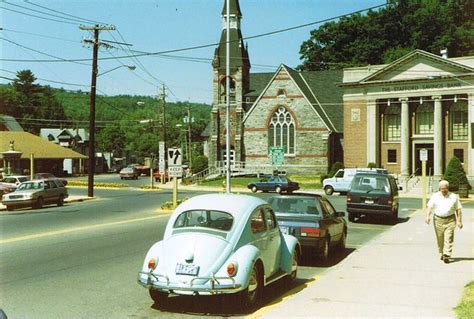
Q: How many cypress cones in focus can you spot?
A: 0